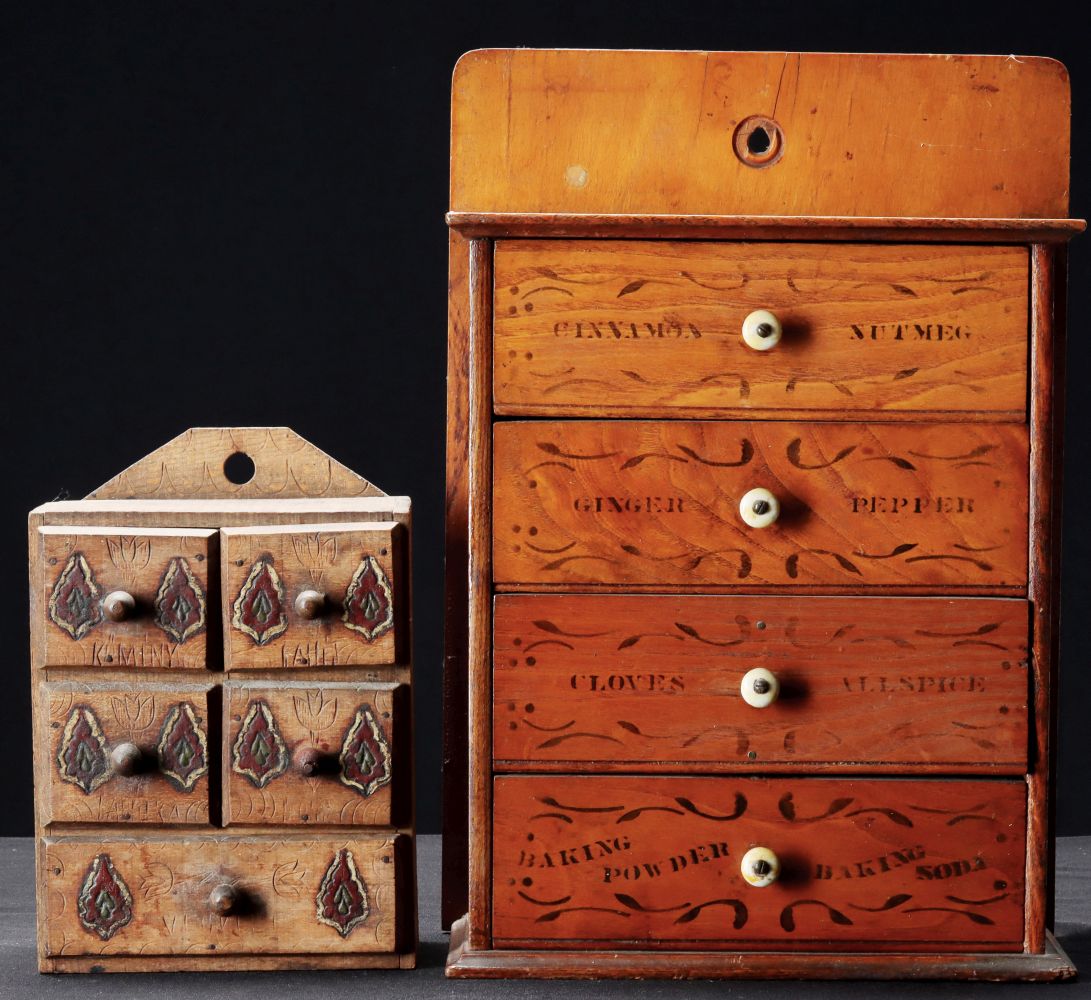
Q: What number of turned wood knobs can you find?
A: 5